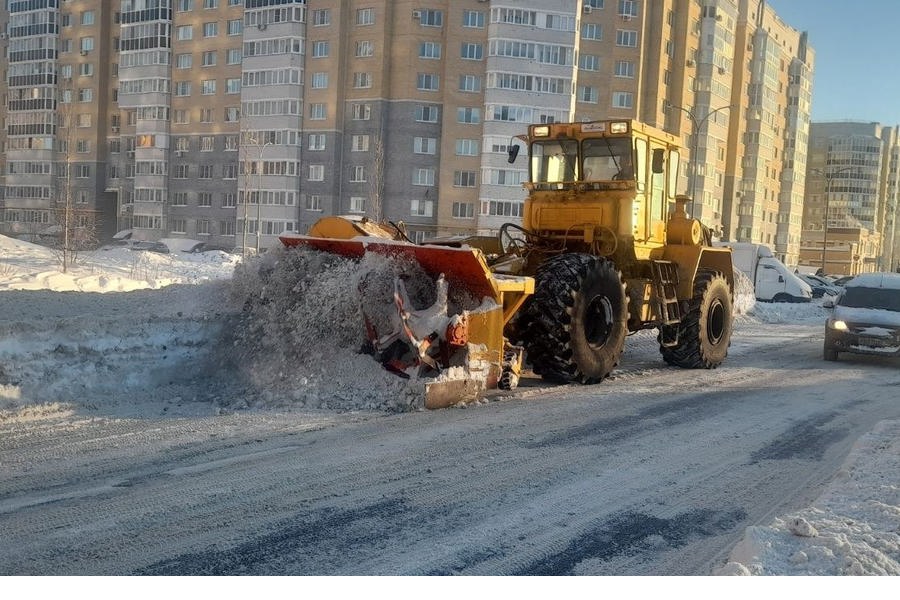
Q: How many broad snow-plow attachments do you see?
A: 1